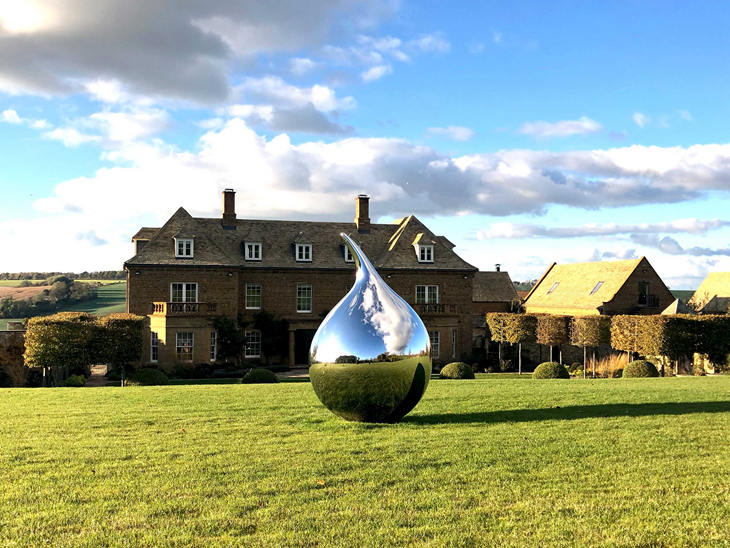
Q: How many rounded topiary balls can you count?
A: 5